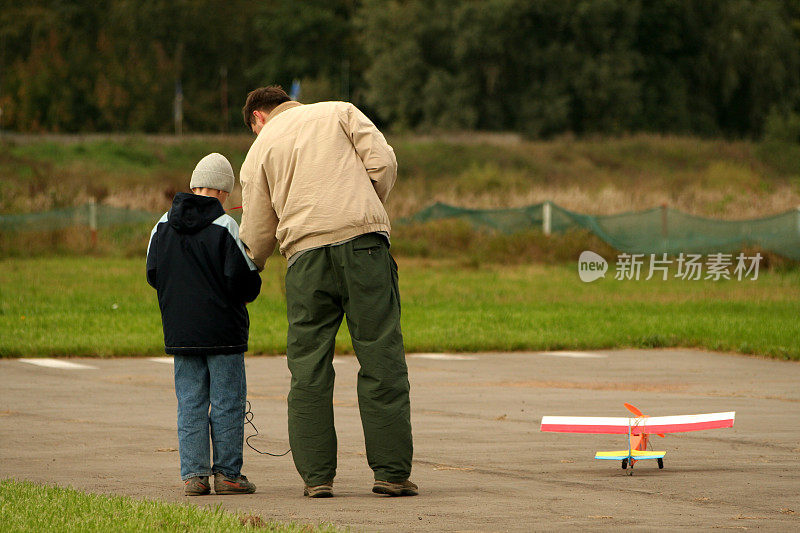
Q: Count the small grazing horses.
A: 0